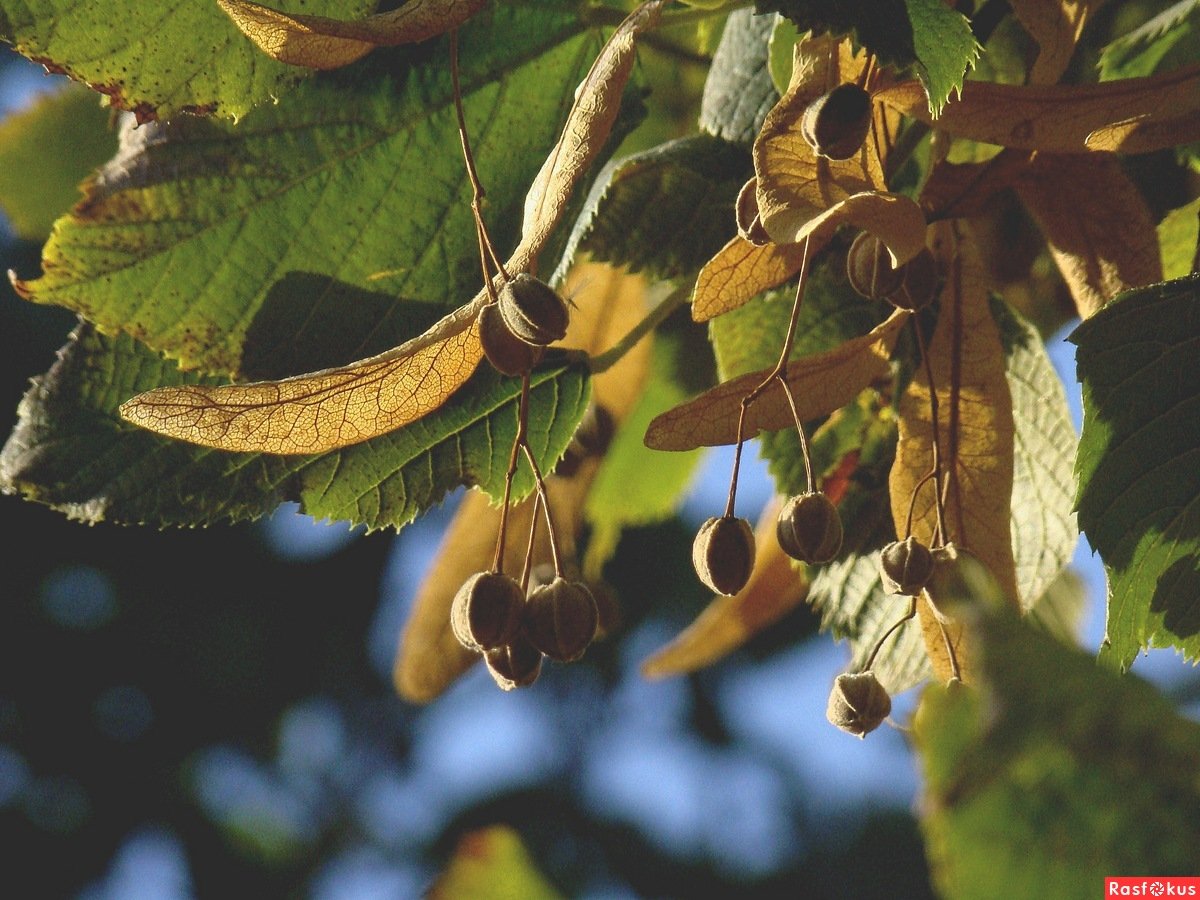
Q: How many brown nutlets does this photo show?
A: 13